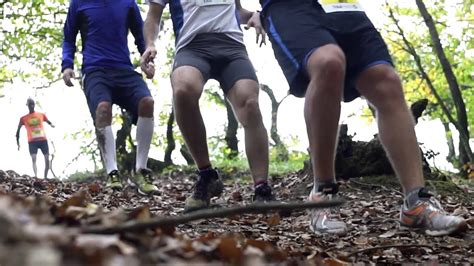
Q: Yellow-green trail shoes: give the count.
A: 2